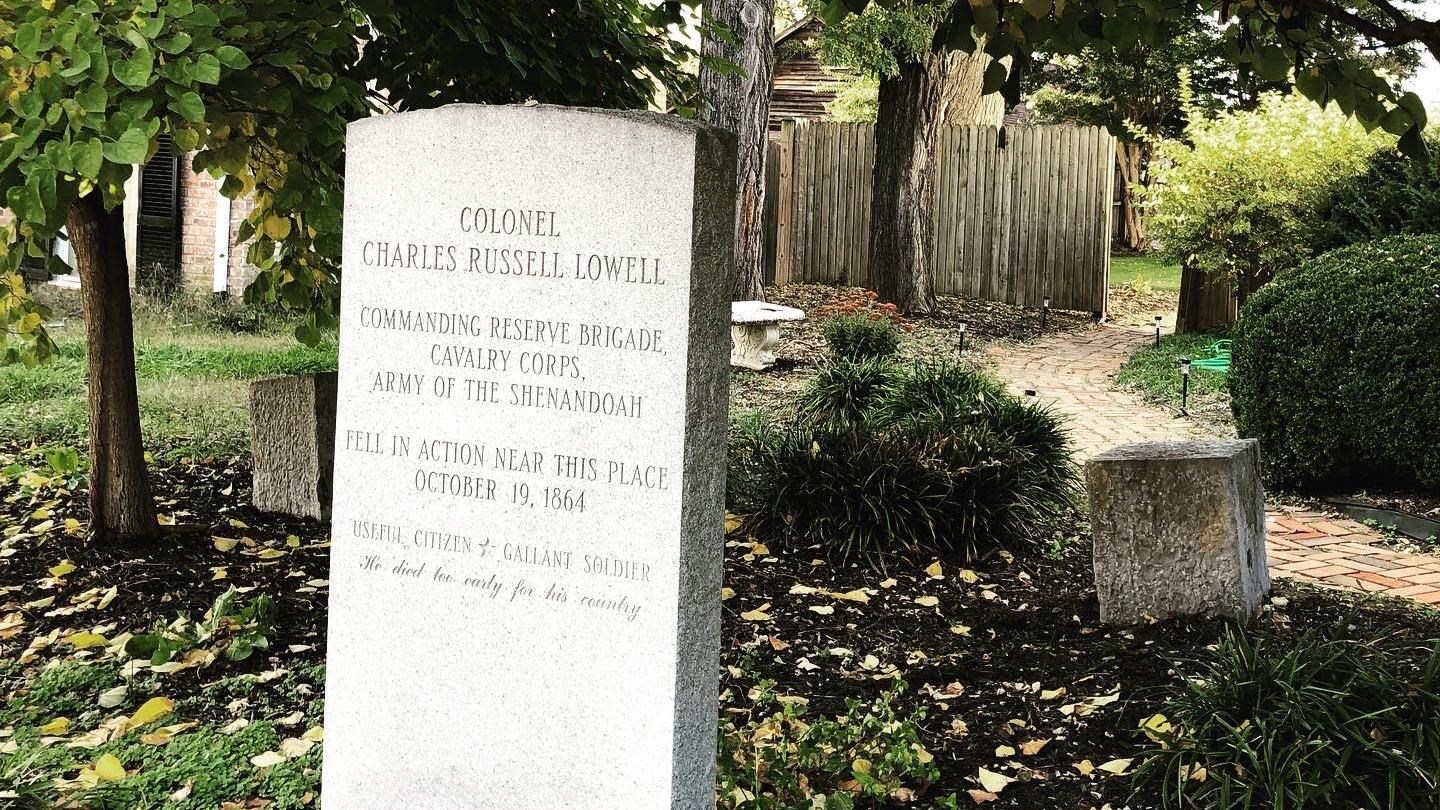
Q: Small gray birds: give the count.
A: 0